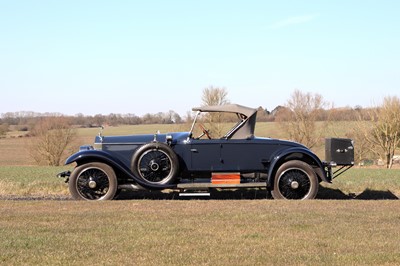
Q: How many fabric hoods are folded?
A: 0